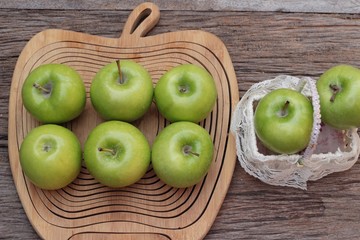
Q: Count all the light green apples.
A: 8